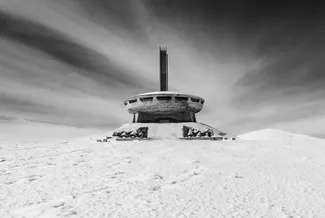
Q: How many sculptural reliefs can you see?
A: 2